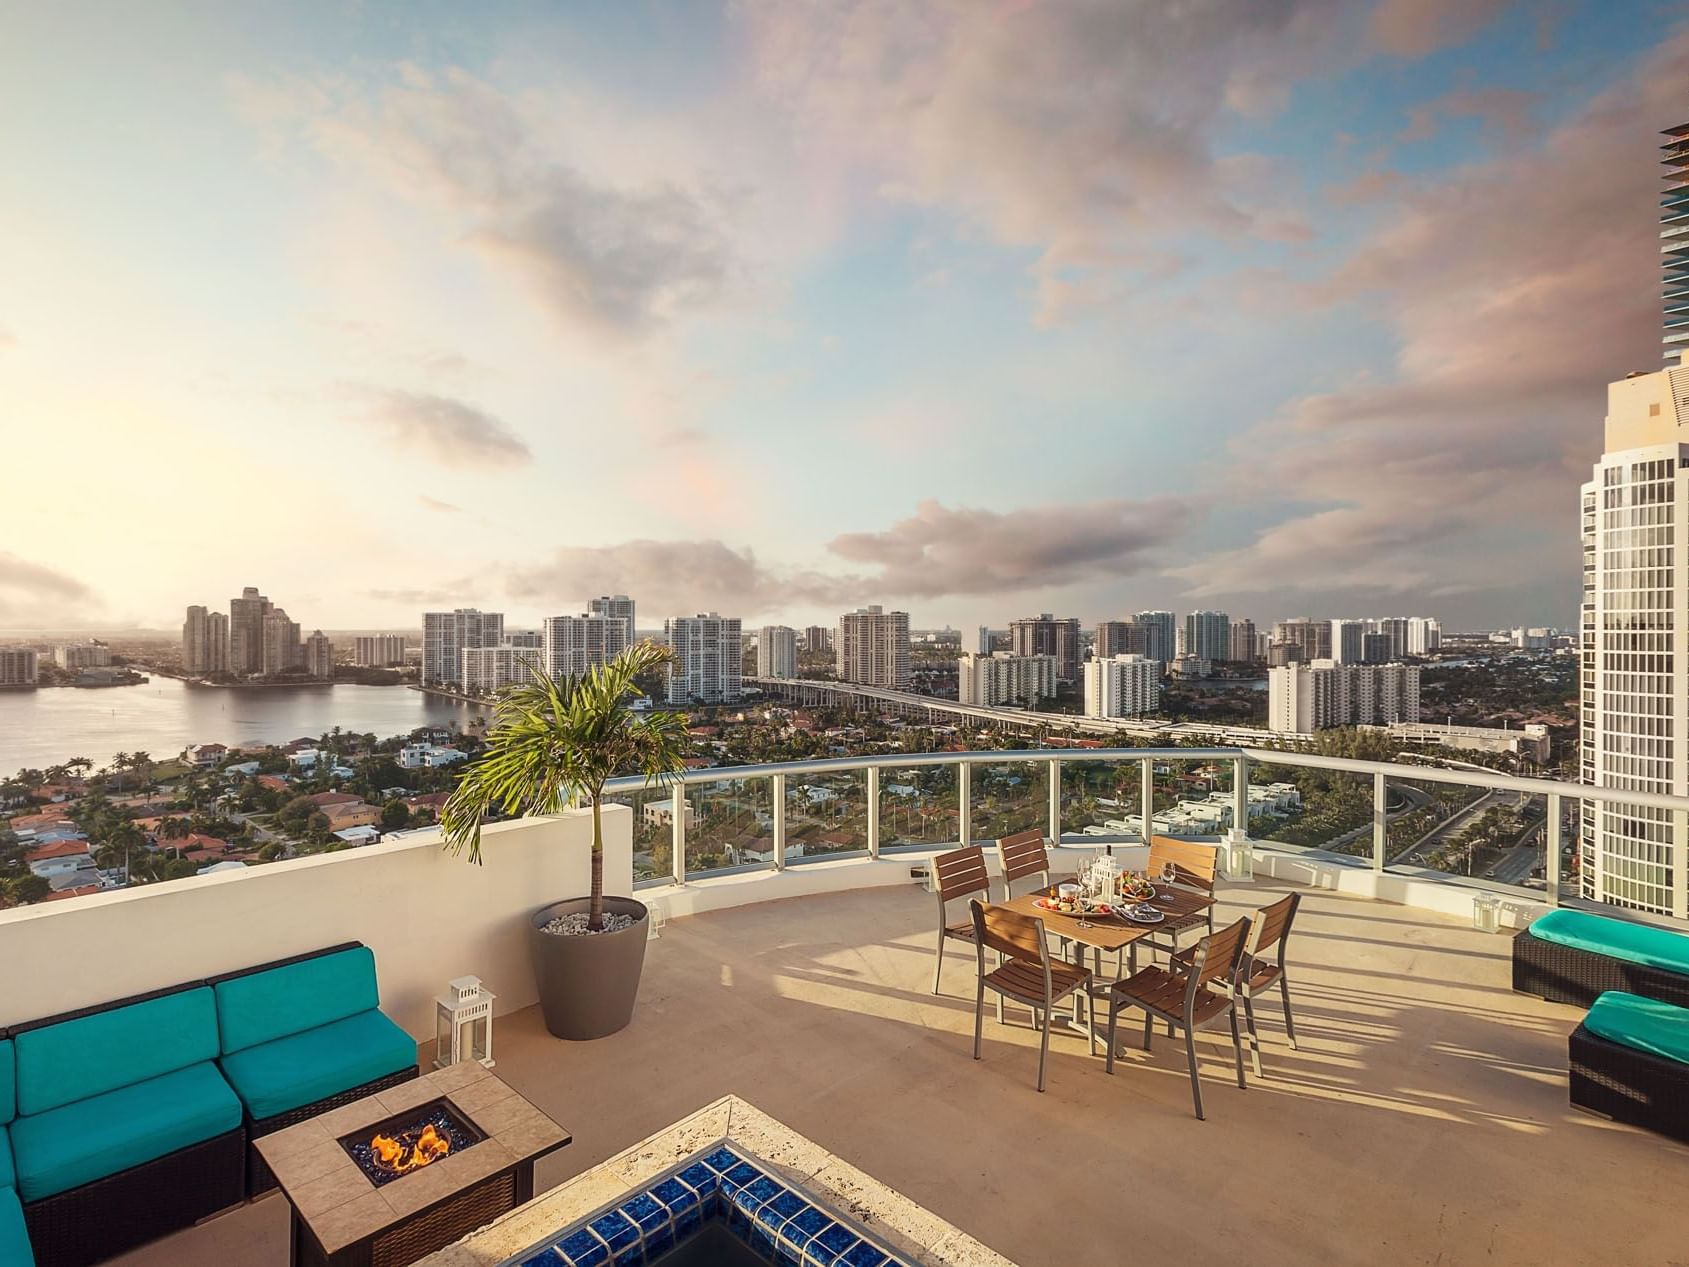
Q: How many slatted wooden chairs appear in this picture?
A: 6